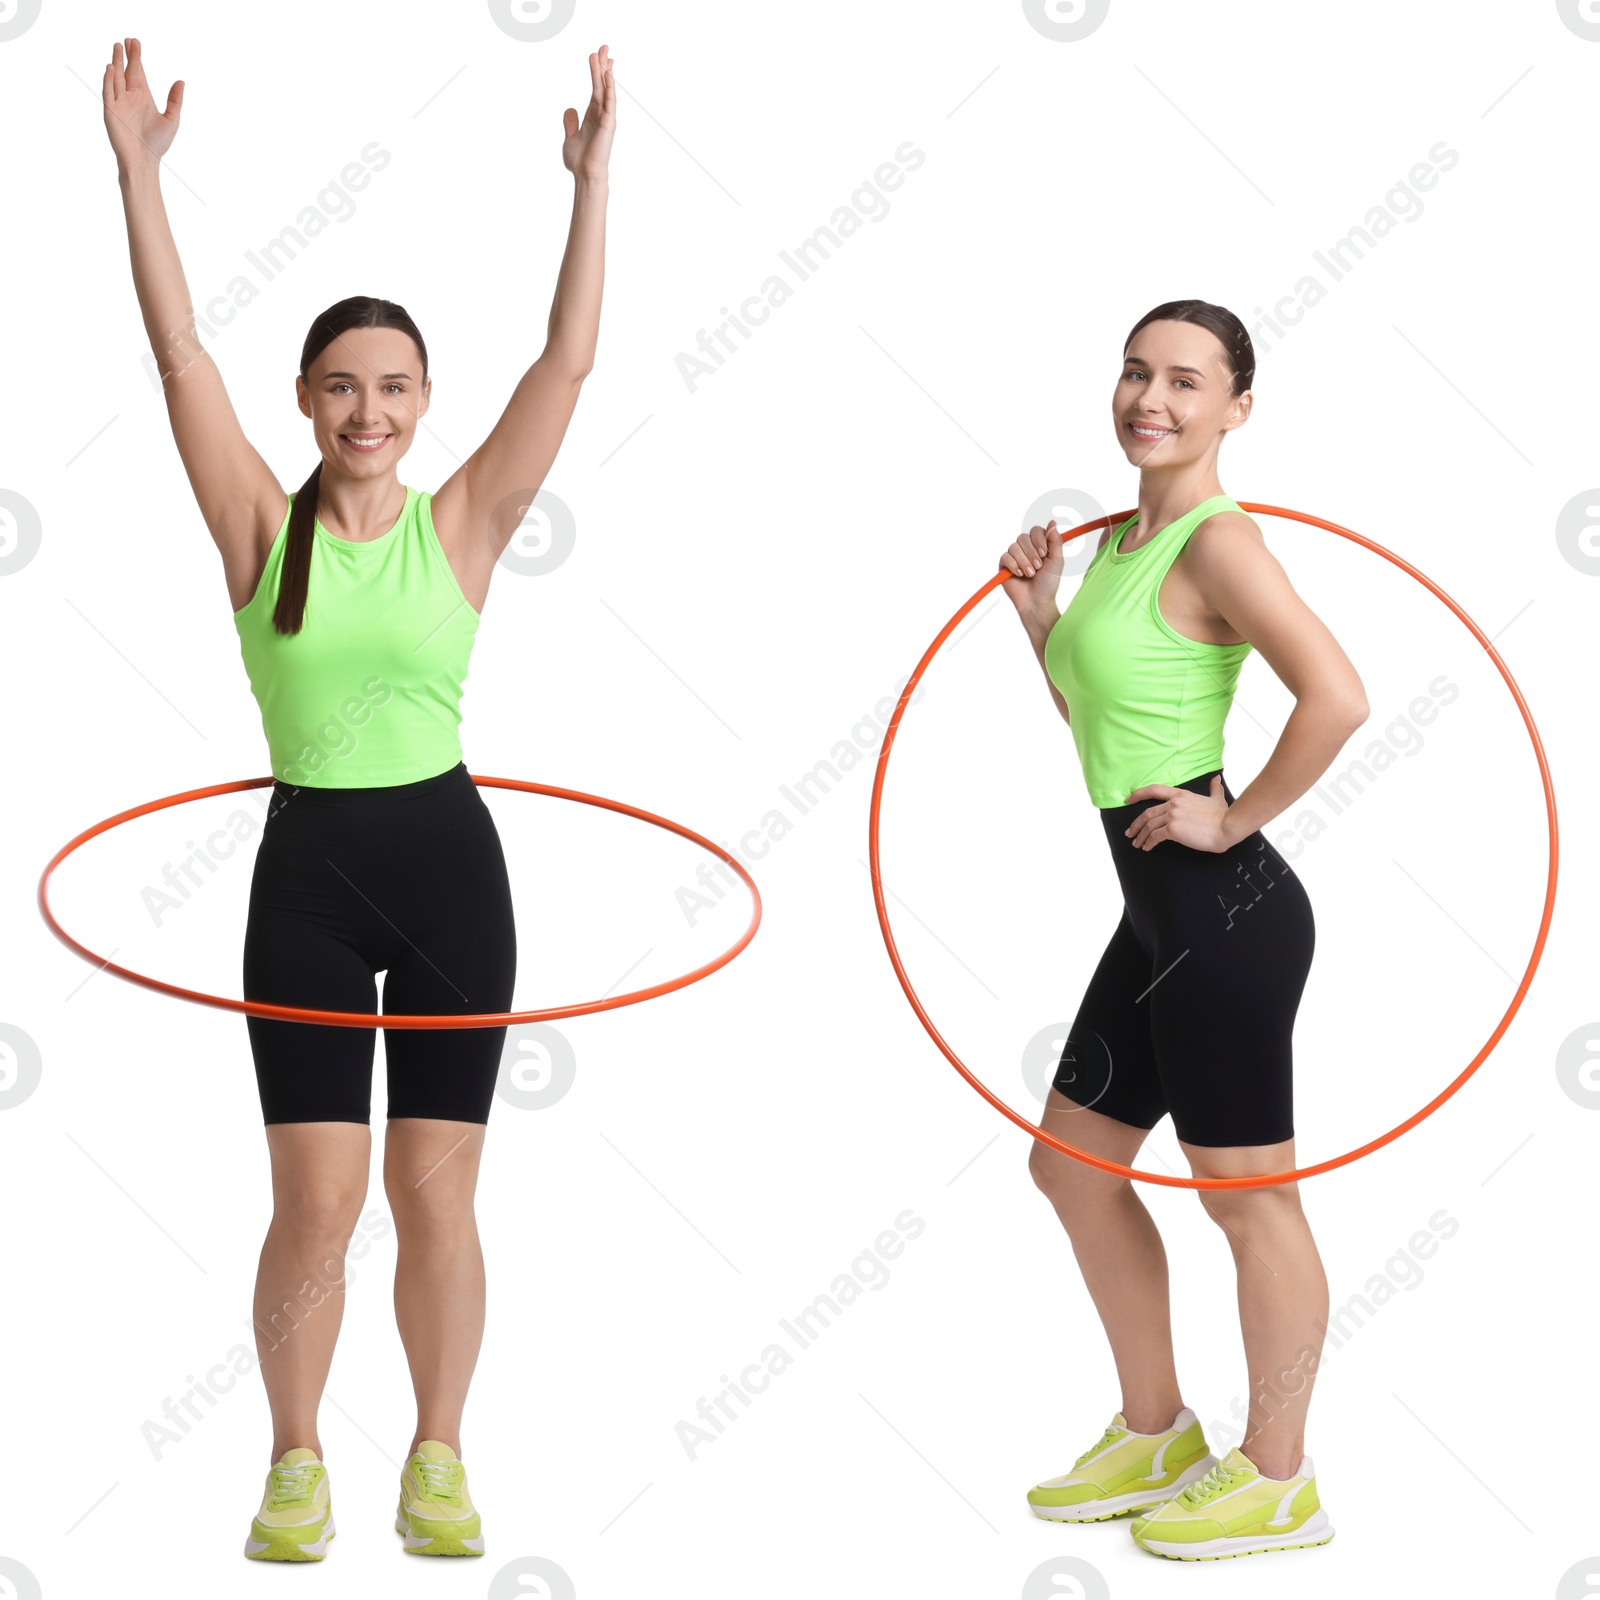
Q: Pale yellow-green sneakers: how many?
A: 4